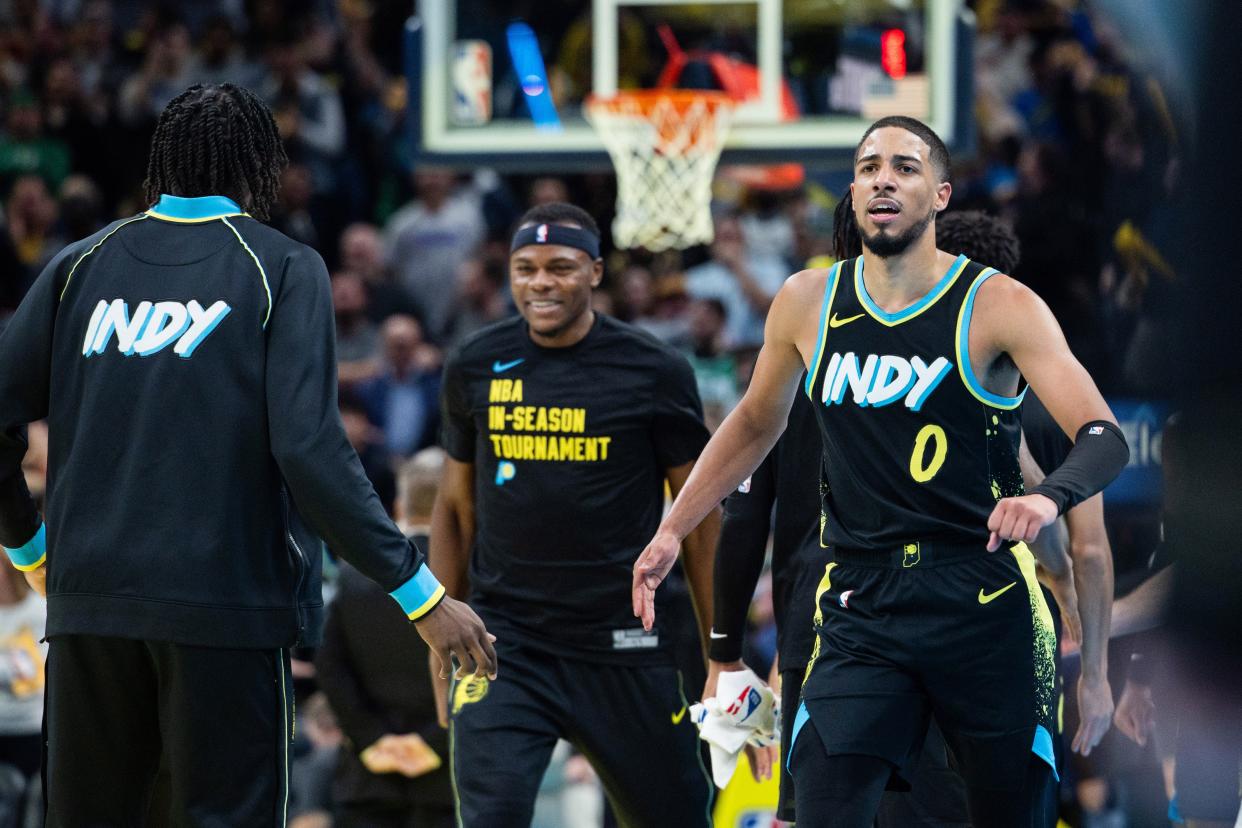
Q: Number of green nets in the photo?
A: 0